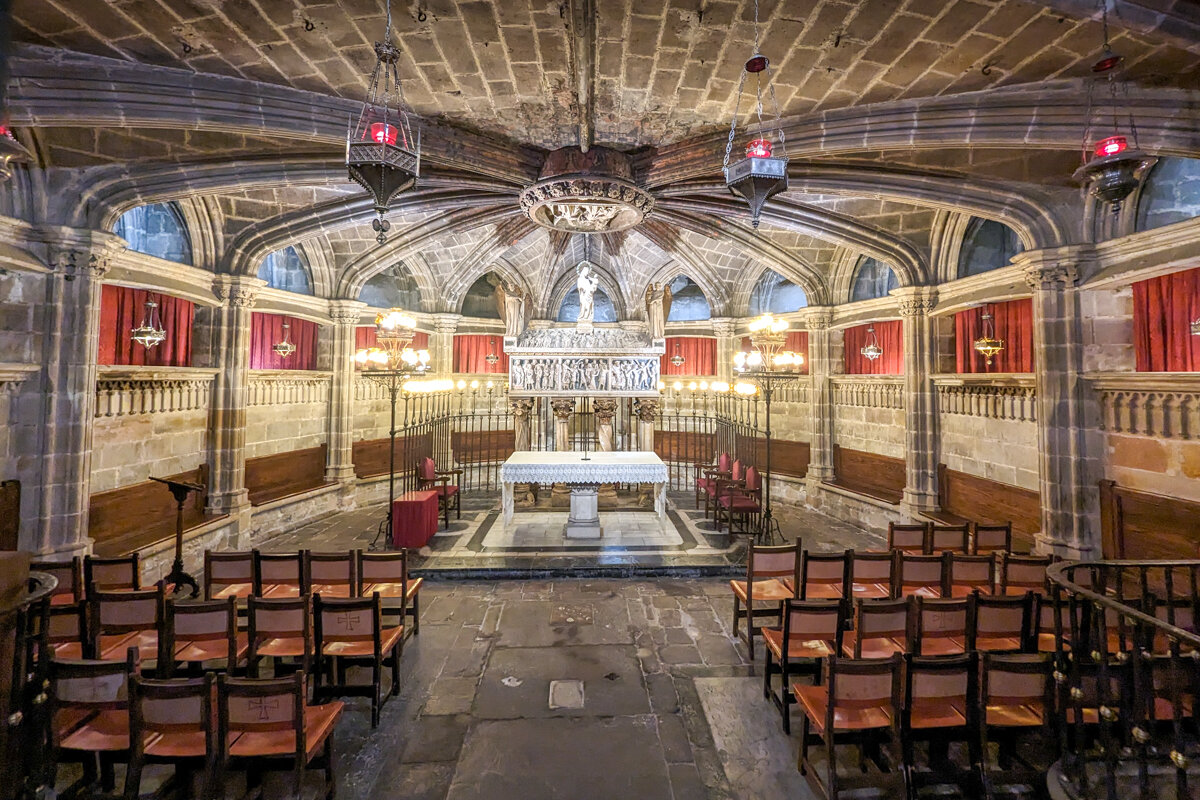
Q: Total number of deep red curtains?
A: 9